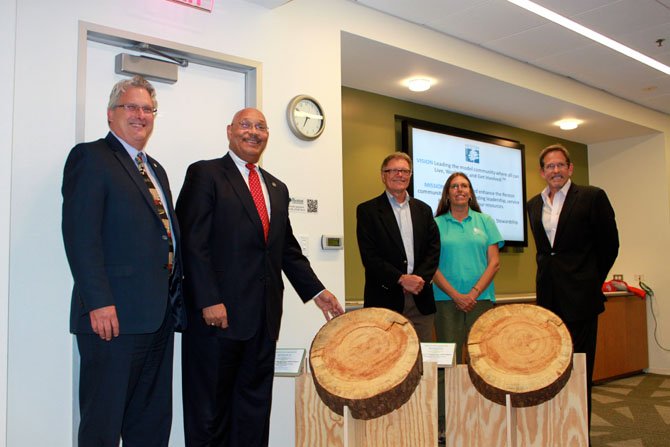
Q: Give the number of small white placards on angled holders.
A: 2